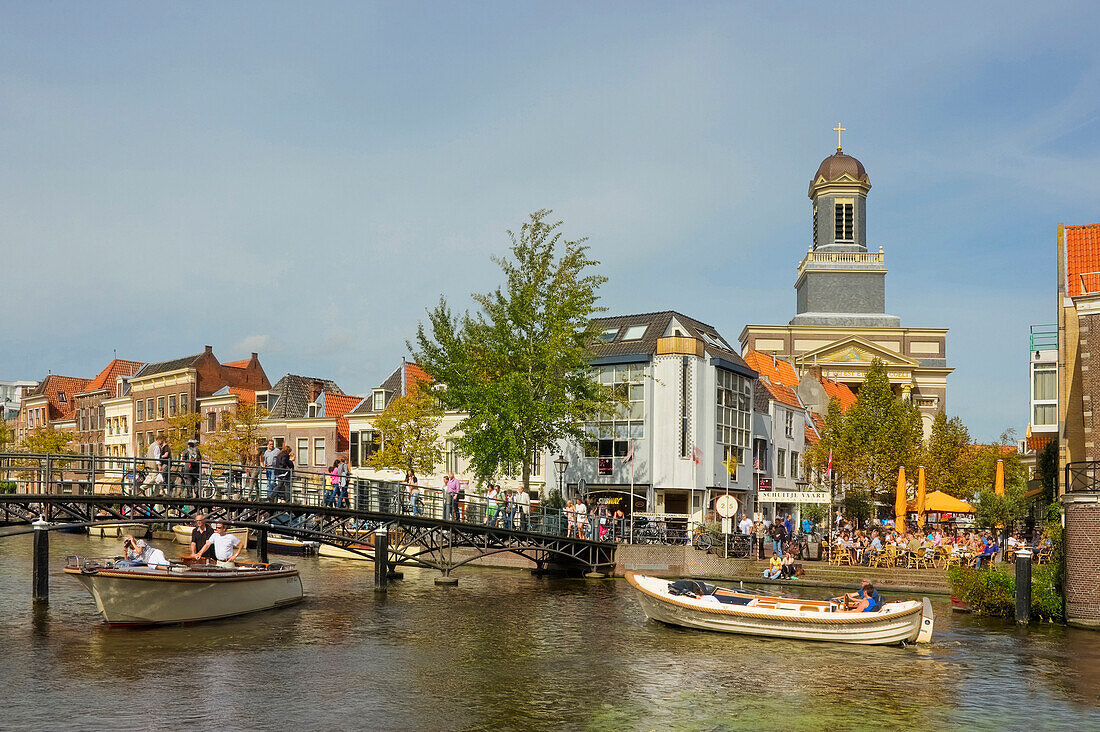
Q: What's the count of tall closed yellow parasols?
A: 3